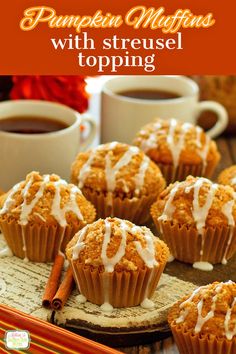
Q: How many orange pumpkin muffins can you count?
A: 7